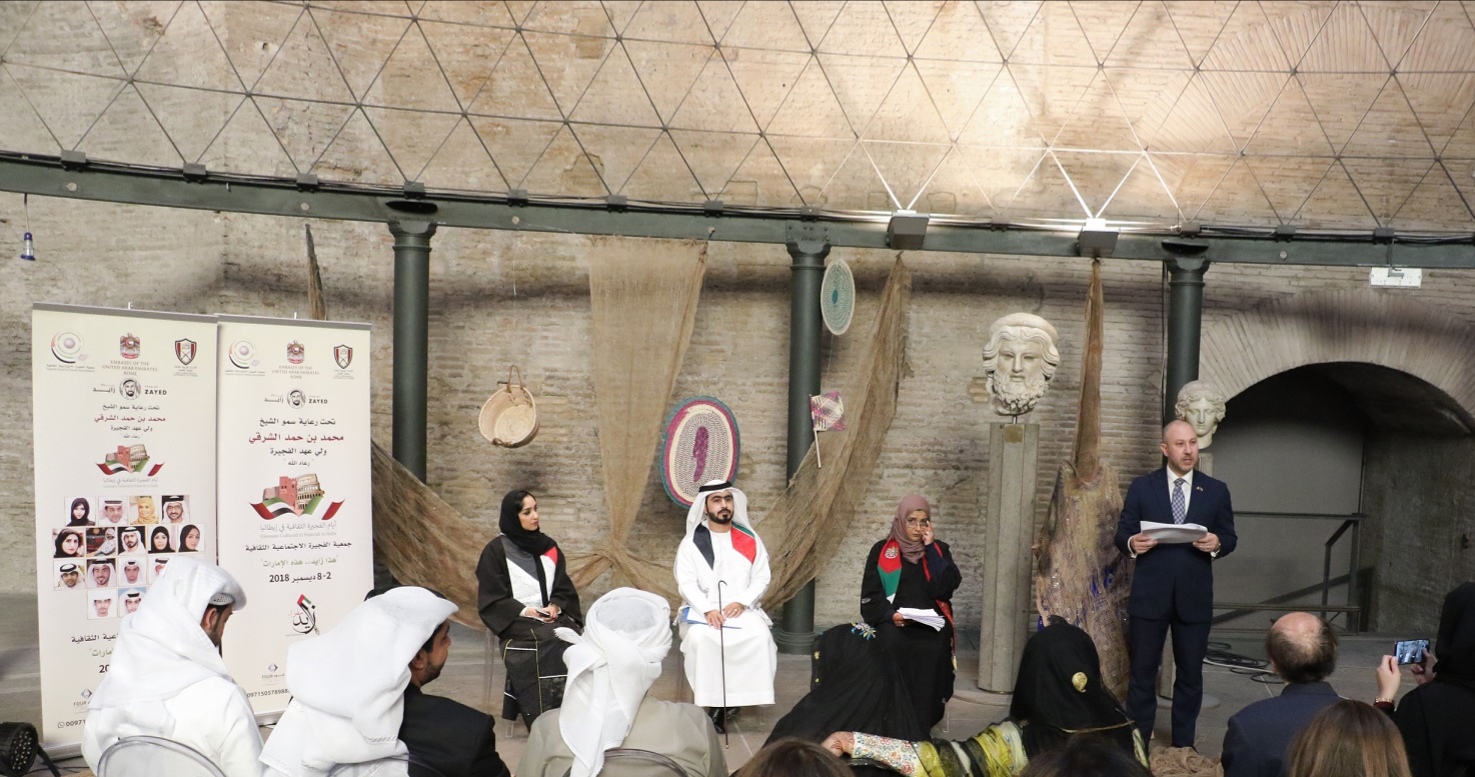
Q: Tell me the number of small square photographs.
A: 15